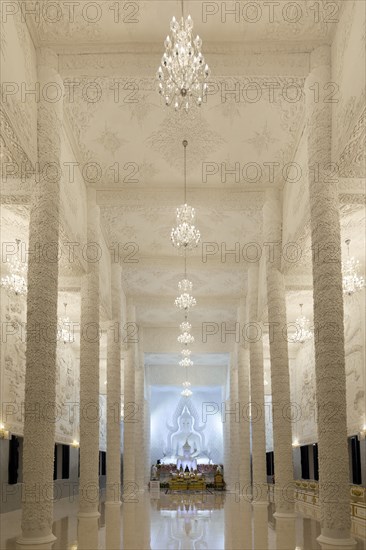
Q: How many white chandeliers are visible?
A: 10